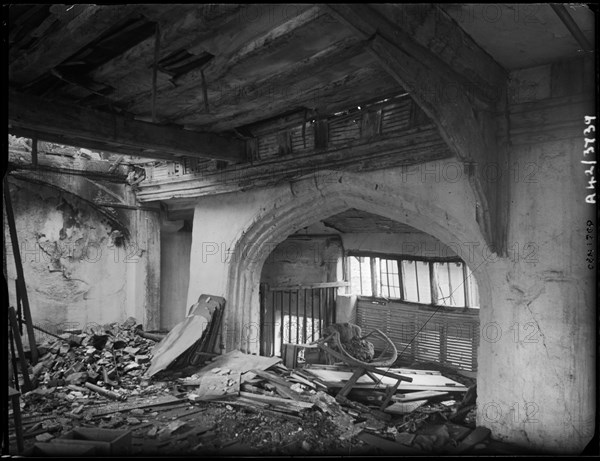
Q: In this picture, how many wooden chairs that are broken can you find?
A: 1